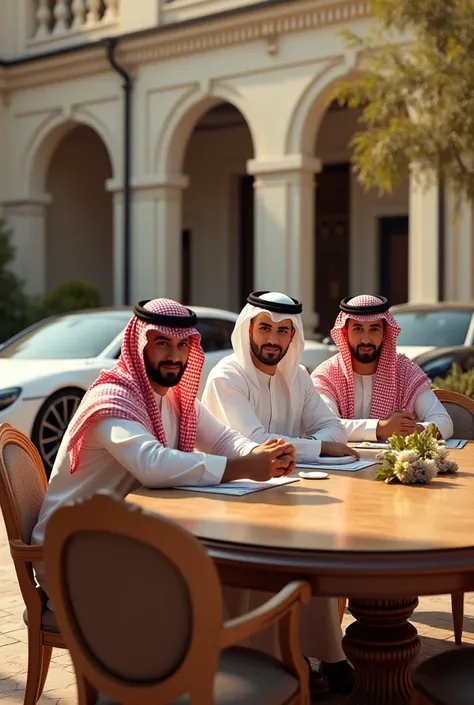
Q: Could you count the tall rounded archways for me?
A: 3